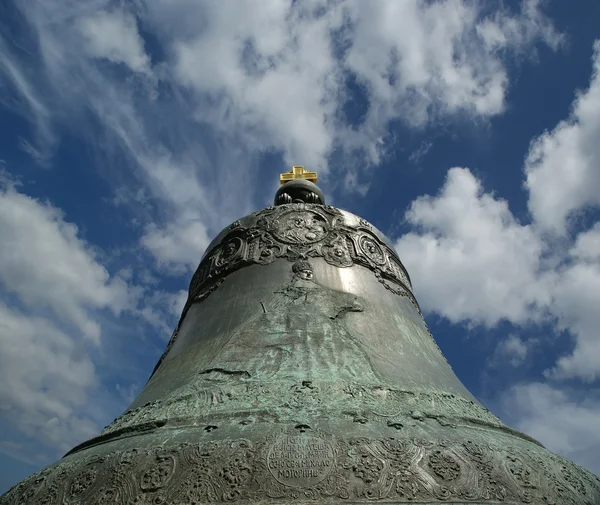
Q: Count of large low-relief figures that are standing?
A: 1